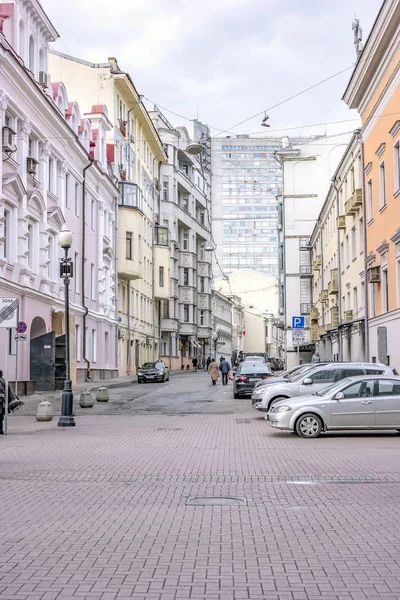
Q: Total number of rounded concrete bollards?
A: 3